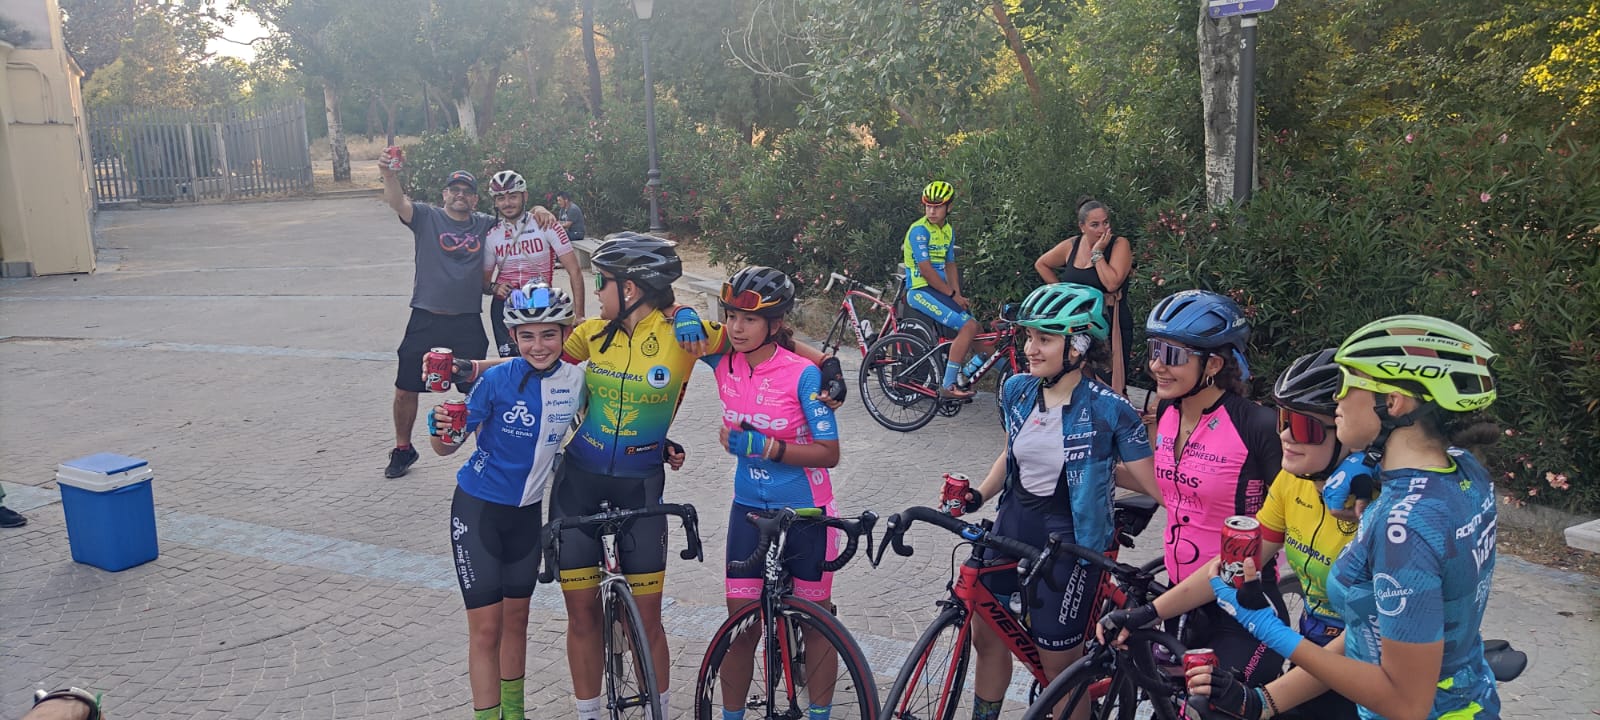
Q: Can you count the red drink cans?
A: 6